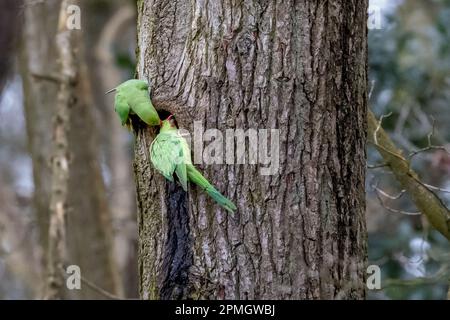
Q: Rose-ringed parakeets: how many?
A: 2